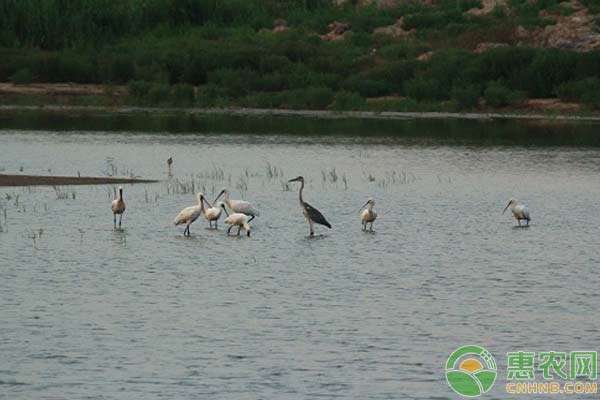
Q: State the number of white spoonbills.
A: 7